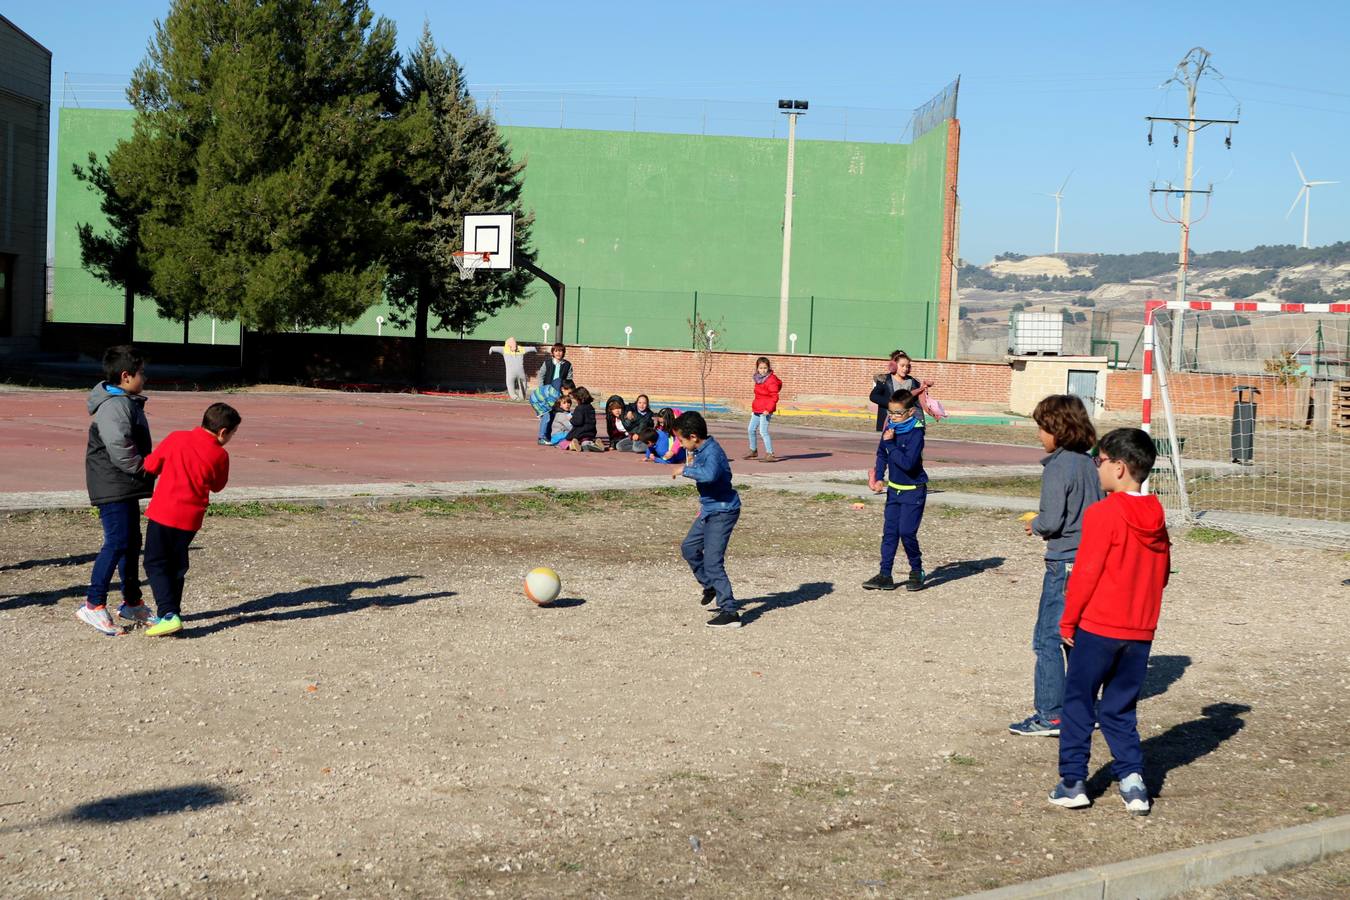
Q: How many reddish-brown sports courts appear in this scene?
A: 1